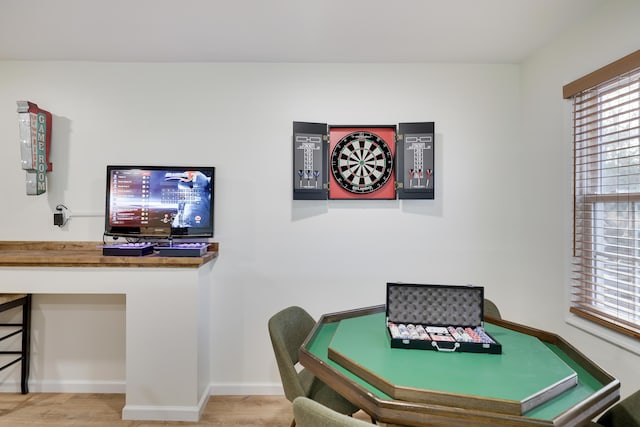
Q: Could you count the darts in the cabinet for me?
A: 6